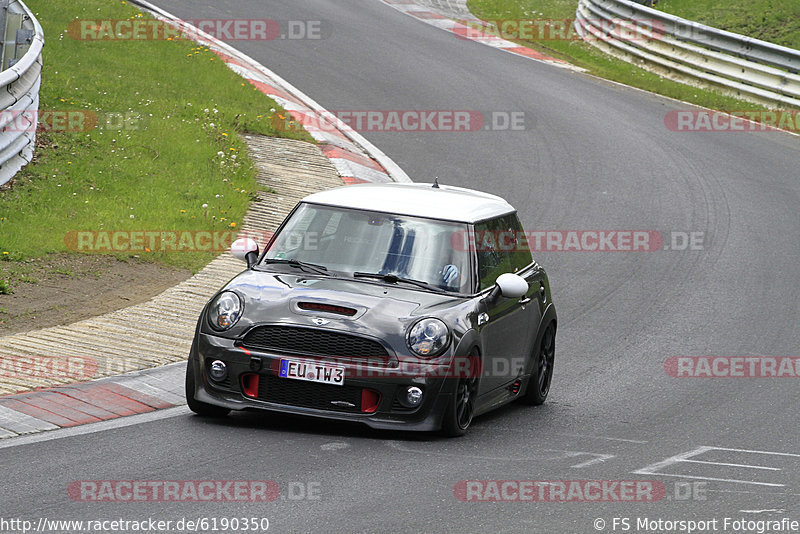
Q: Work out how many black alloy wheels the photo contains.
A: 2